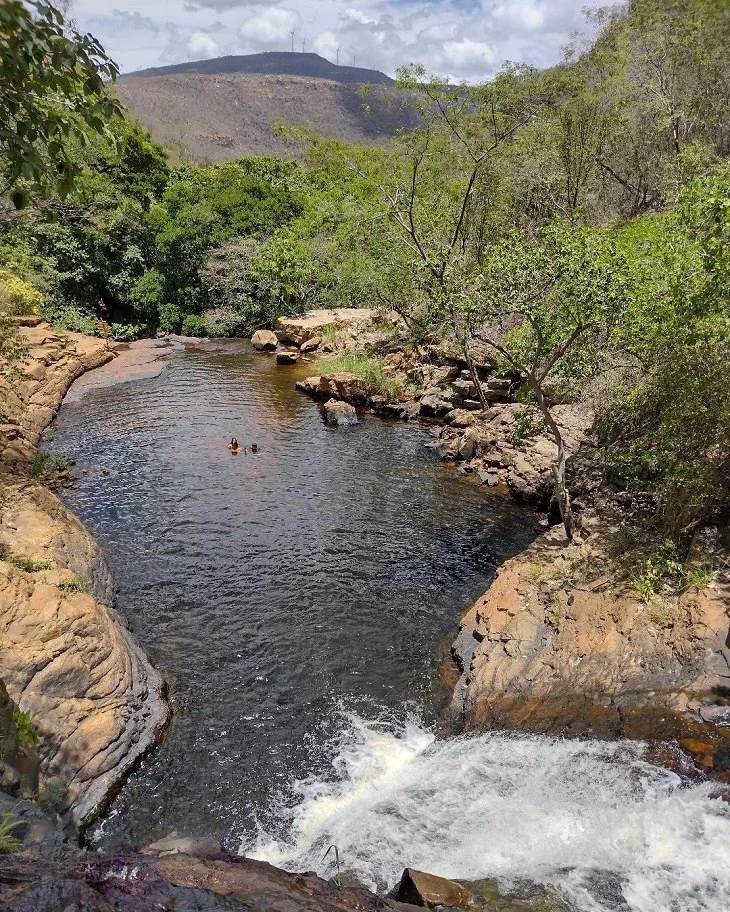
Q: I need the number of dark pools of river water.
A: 1